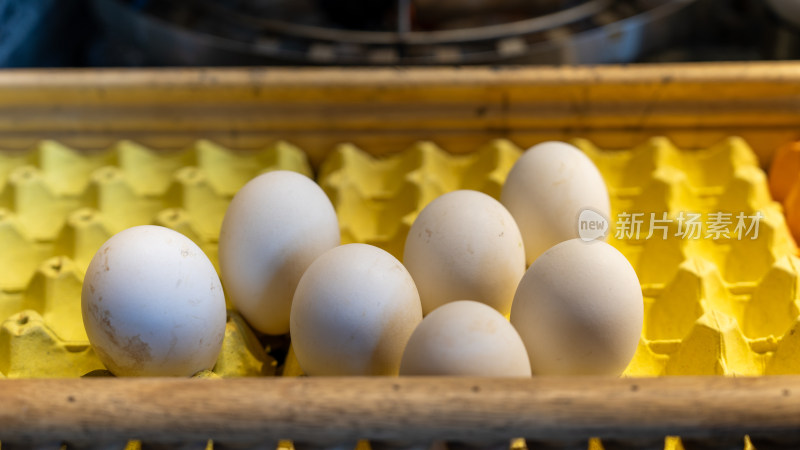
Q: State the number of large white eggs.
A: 7